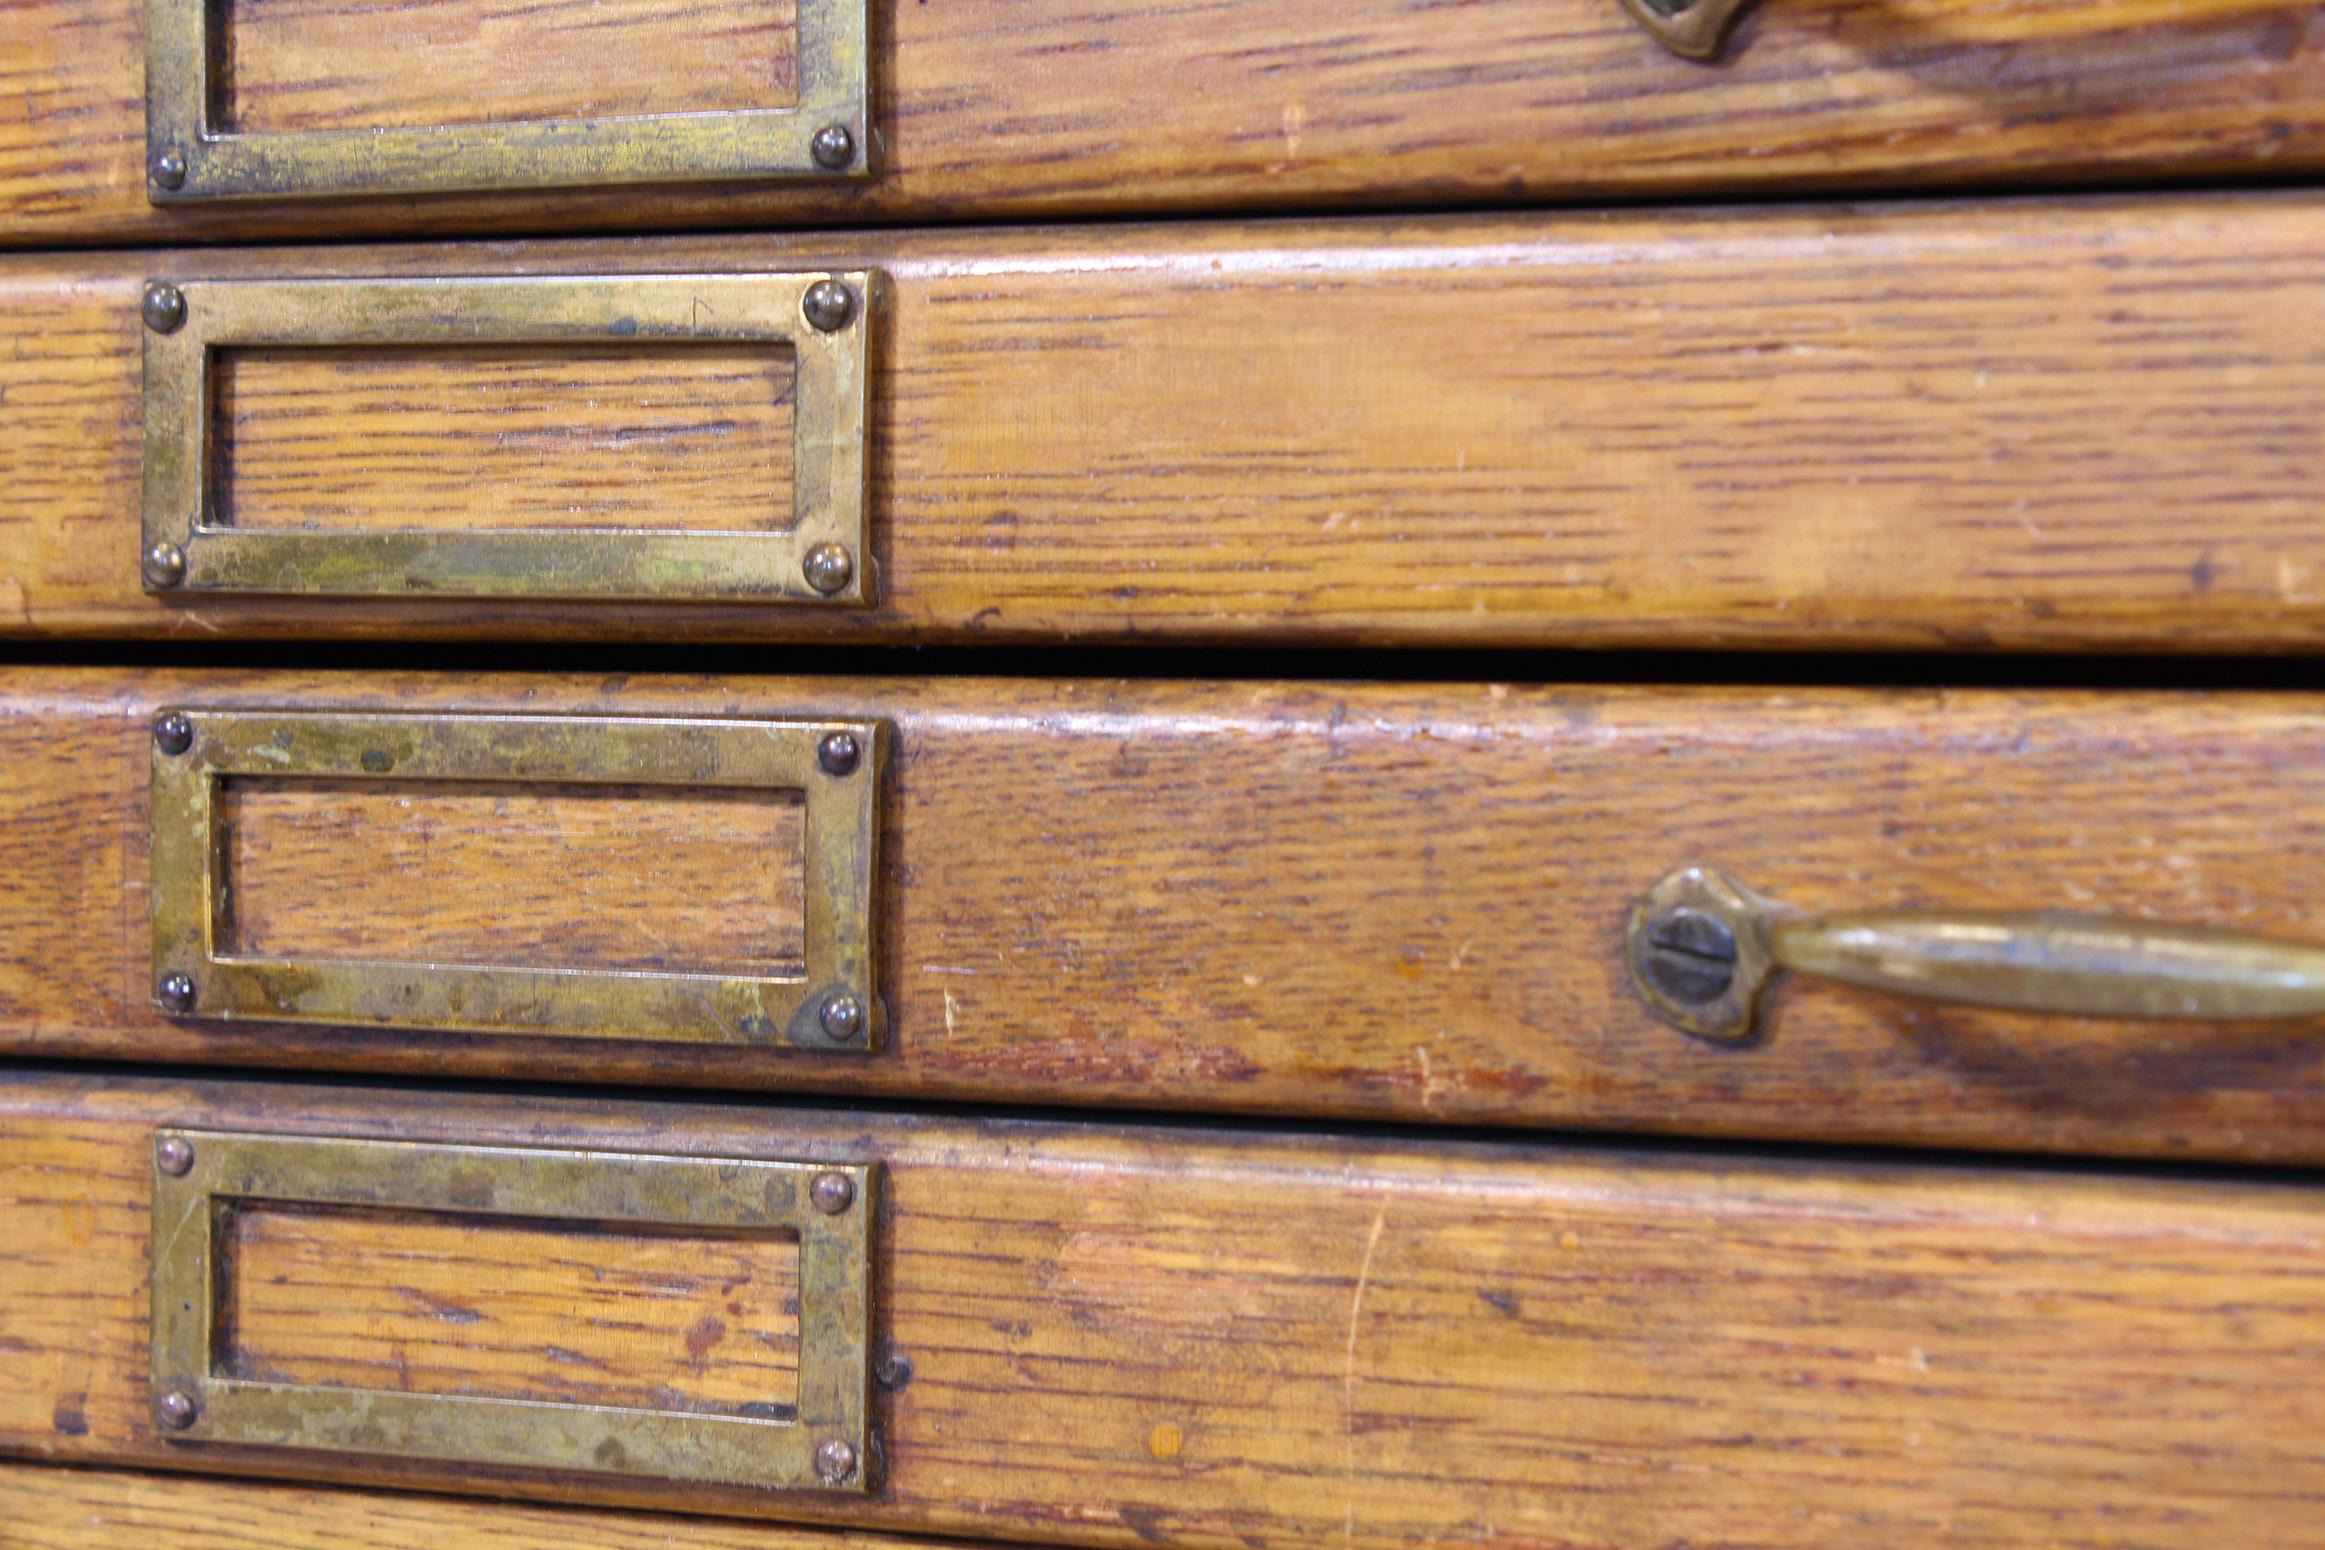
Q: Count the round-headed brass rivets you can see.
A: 14